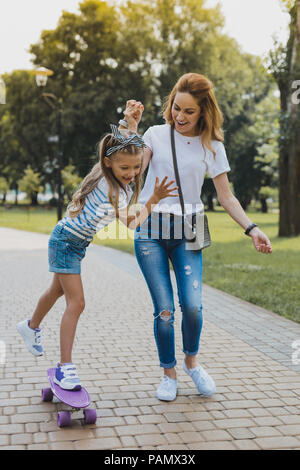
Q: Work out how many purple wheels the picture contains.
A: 3